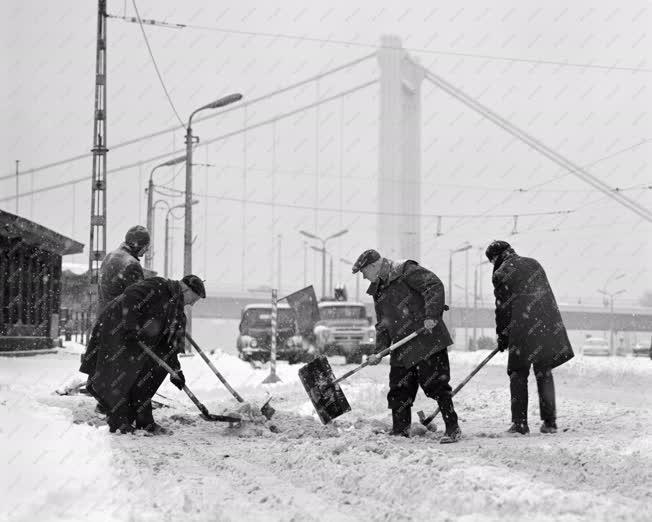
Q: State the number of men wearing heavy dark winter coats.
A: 4